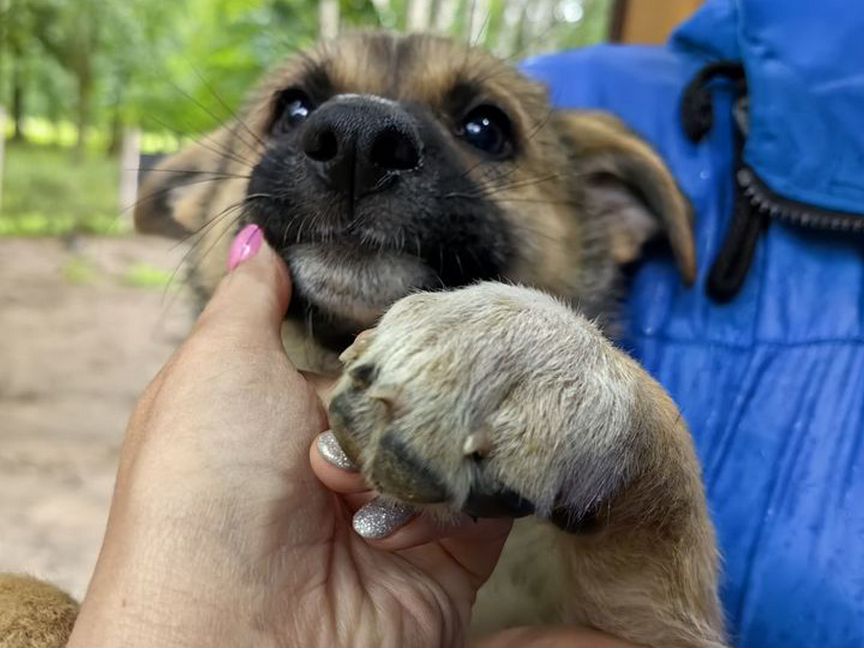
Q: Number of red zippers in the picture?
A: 0